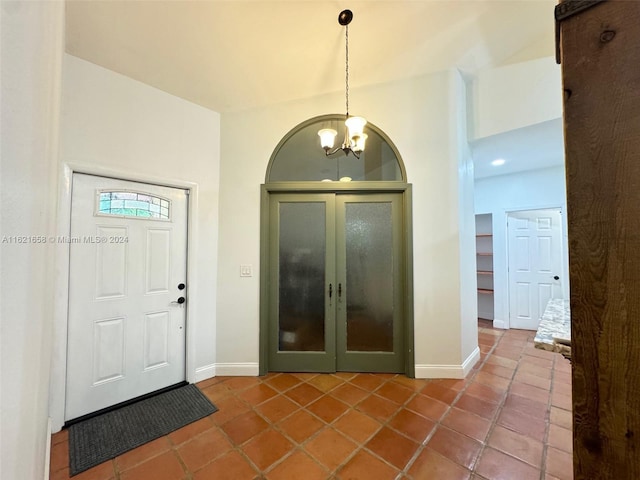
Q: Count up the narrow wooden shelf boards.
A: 4